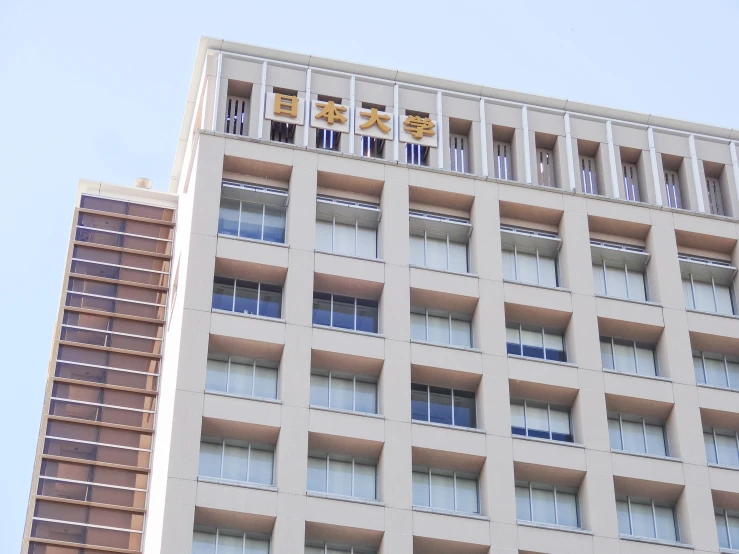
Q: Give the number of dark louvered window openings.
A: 12